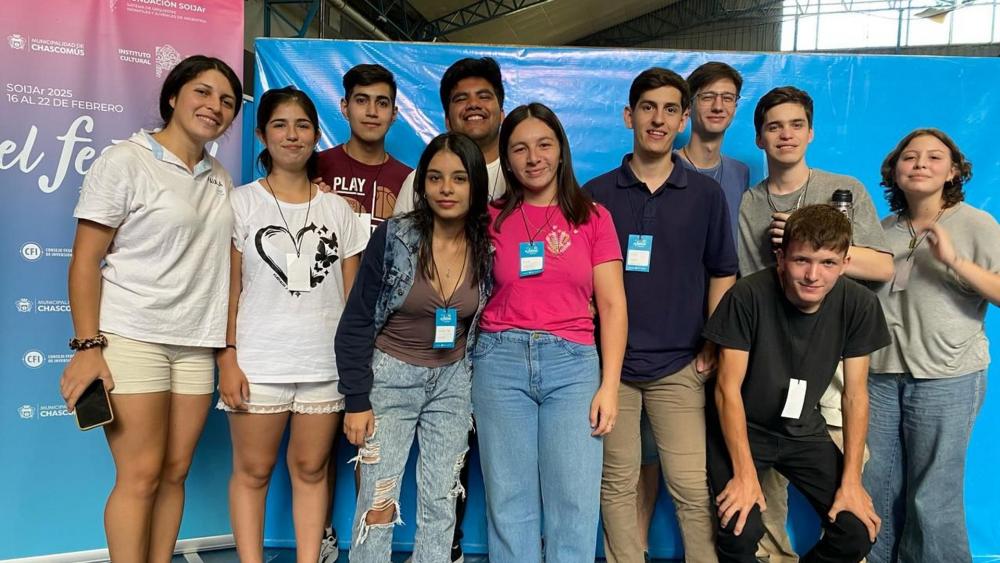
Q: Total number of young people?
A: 11